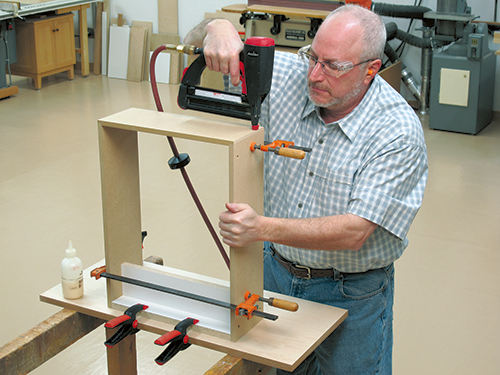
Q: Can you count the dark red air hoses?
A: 1